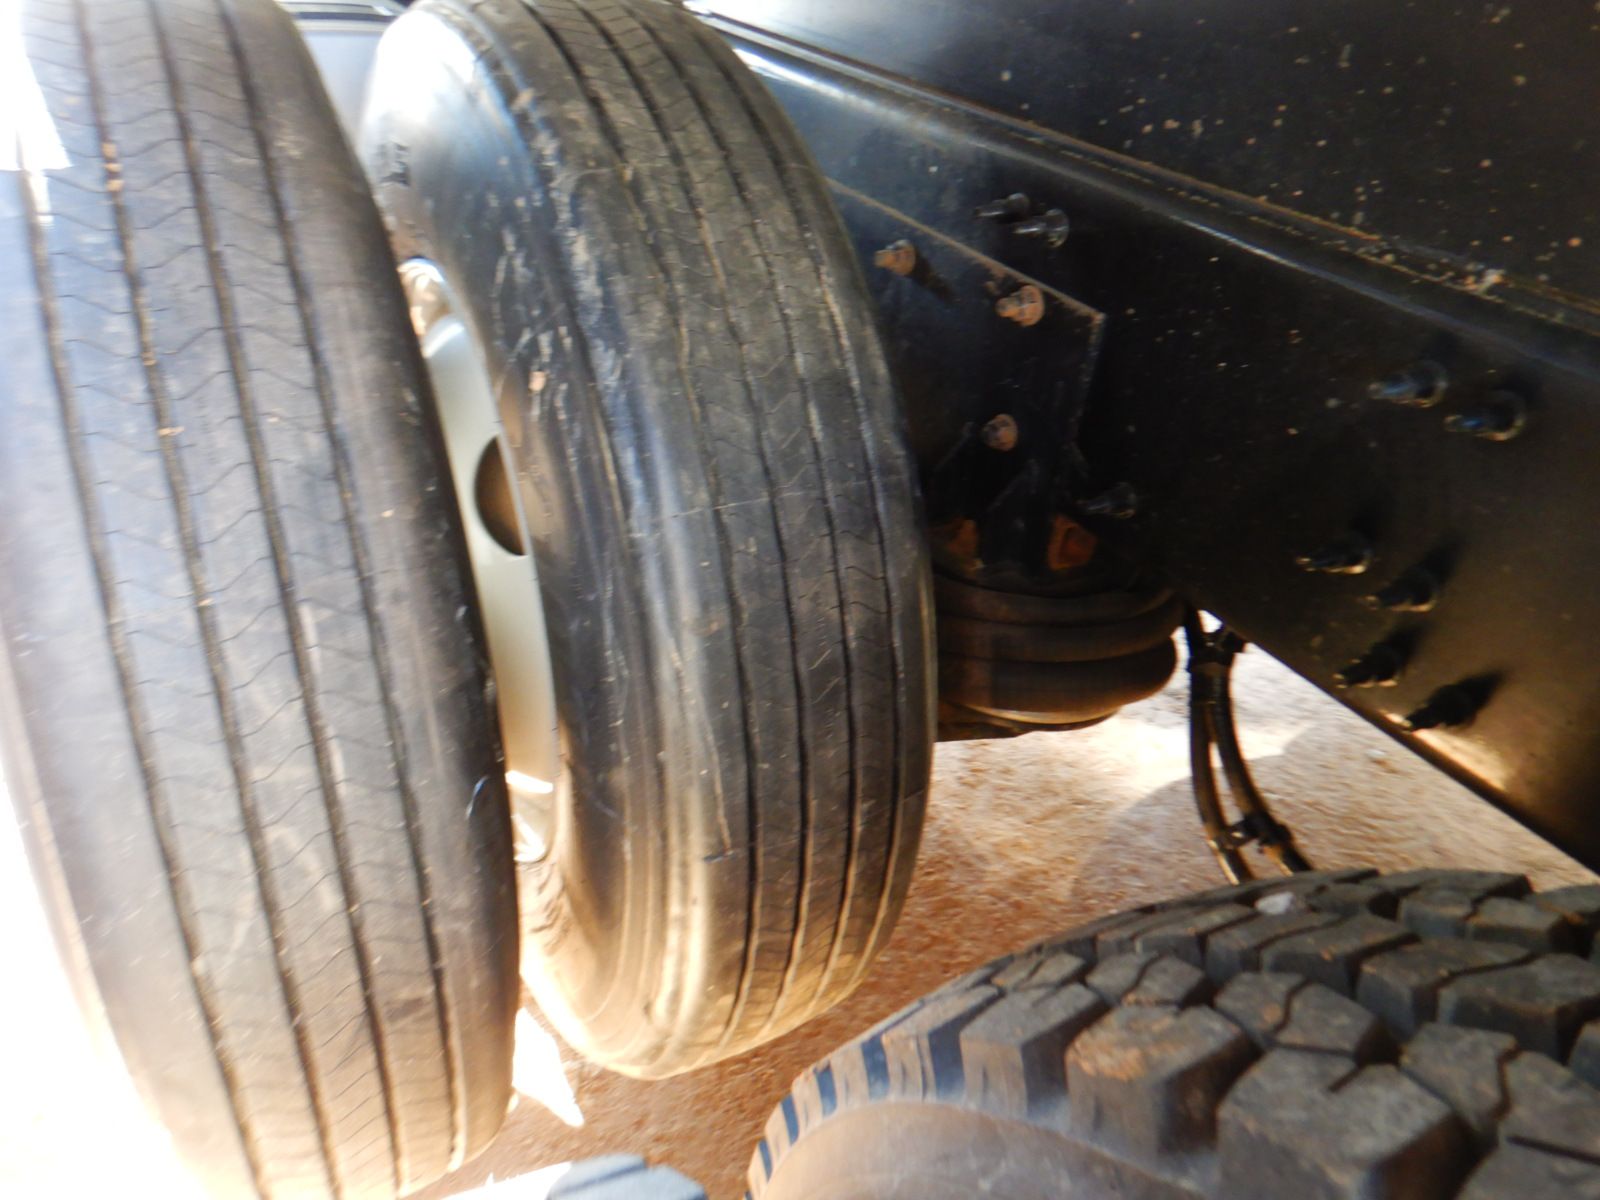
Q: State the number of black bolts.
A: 9